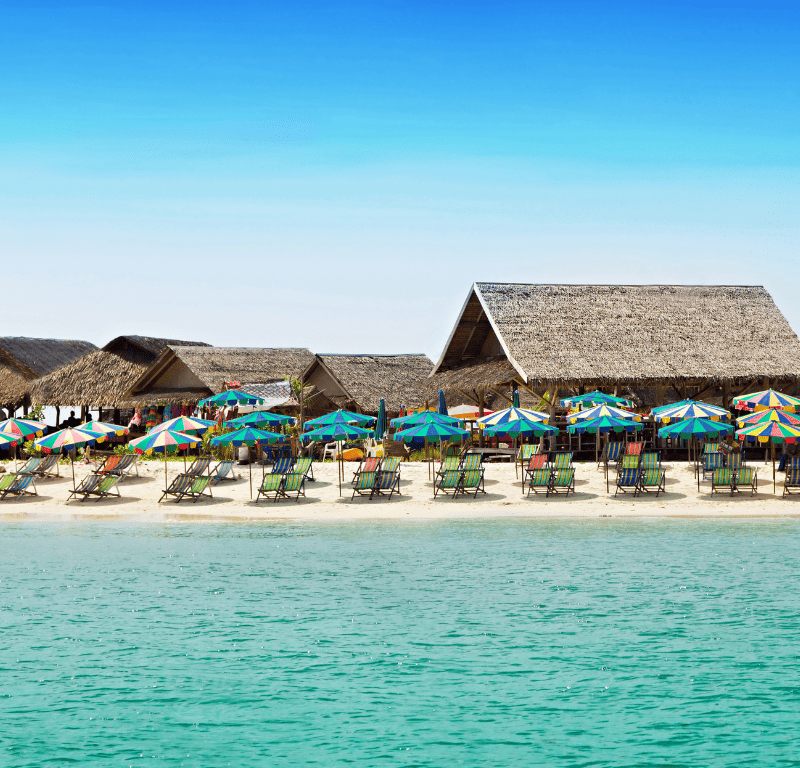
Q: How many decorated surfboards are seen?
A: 0